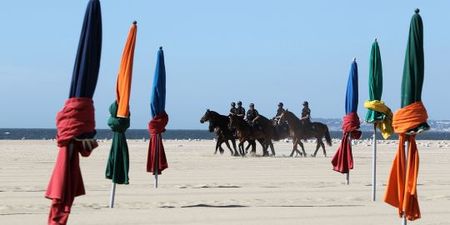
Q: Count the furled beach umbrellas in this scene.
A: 6